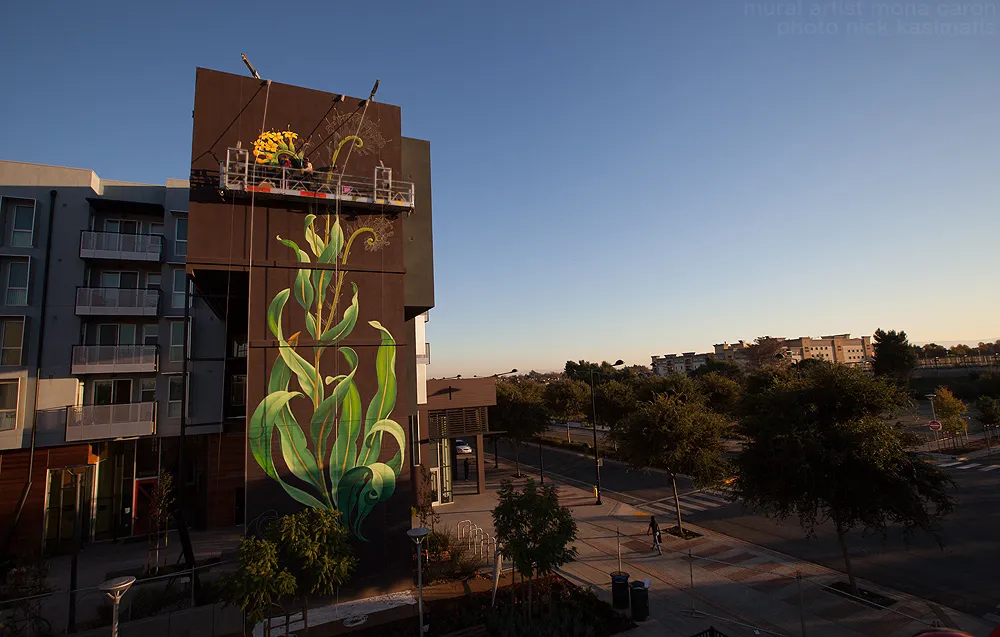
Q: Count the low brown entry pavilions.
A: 1